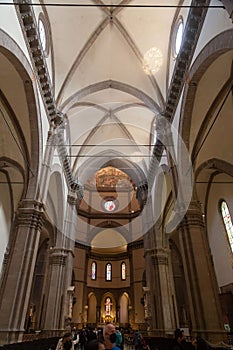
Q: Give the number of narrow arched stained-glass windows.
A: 5